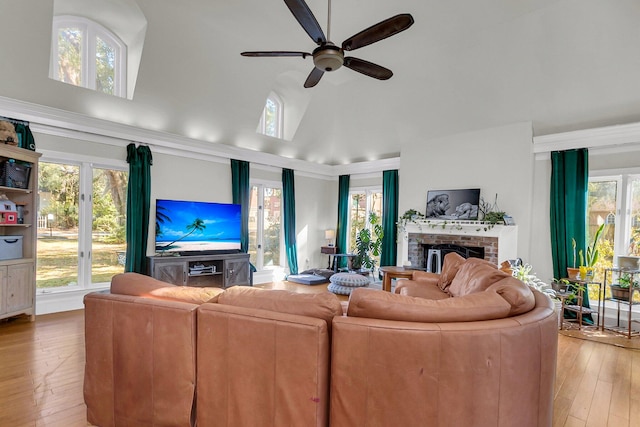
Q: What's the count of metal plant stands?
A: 2